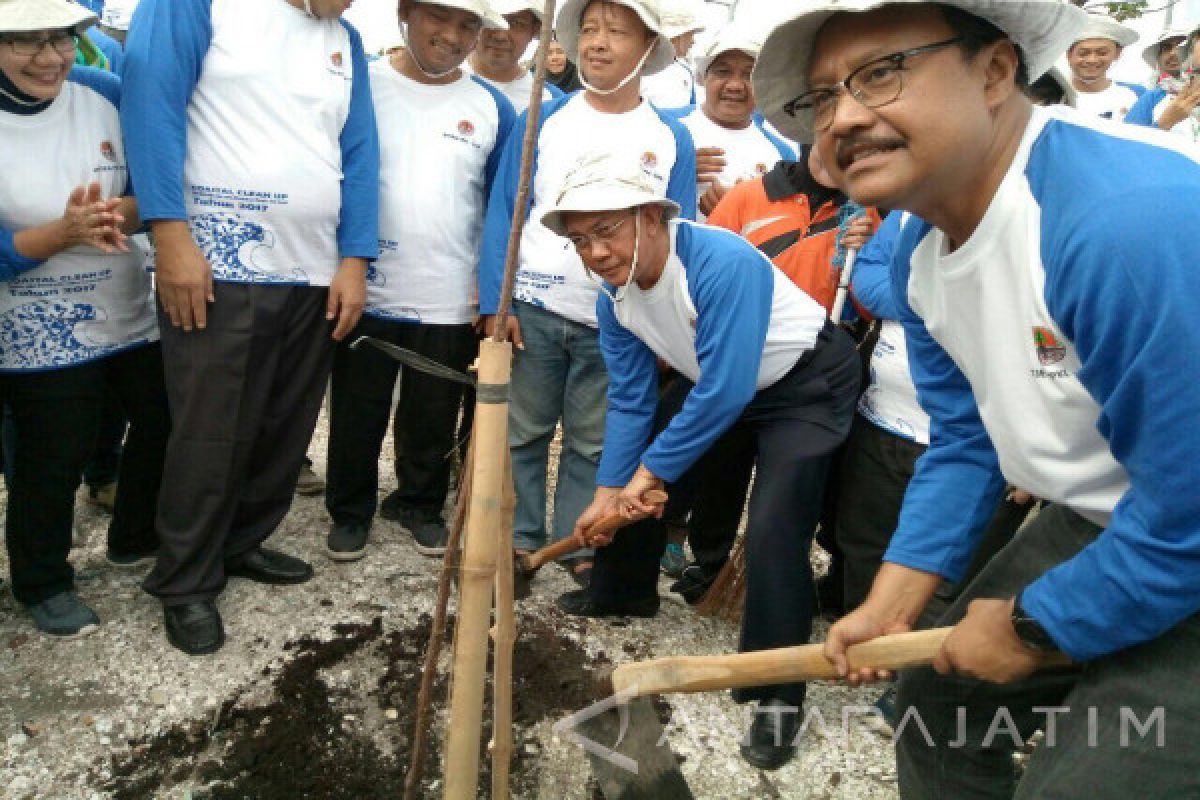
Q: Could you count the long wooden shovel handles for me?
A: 2